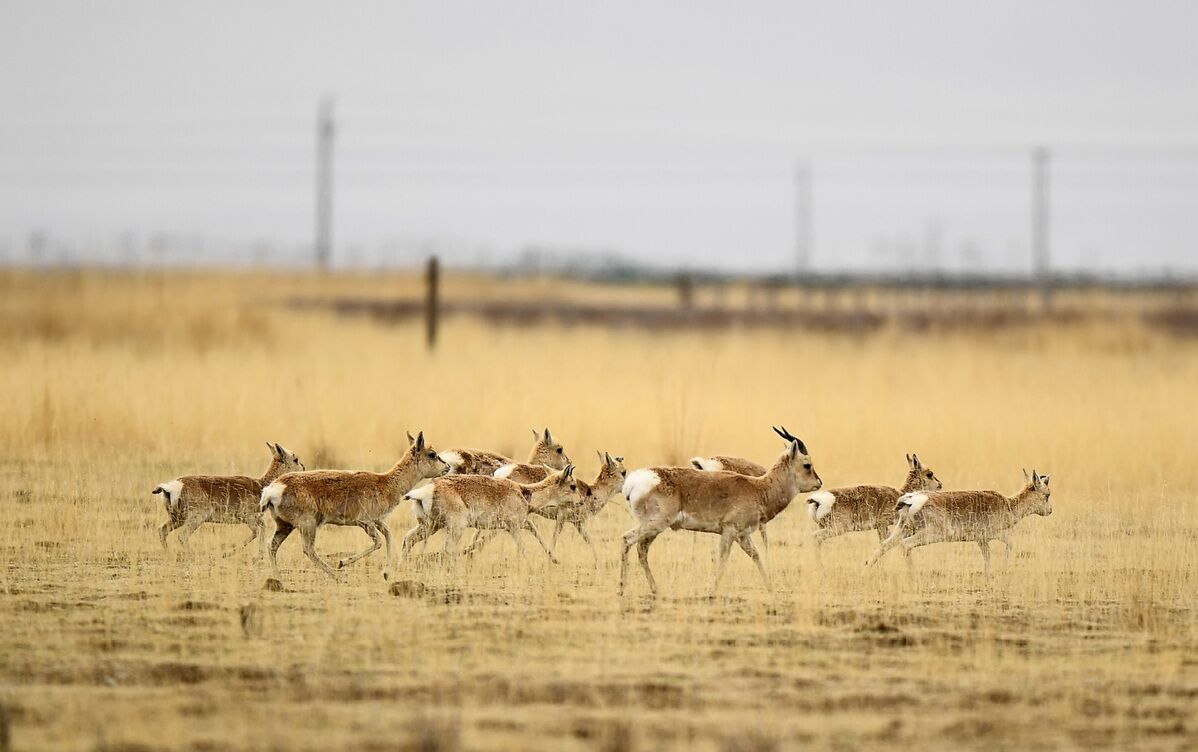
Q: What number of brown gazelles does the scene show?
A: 9